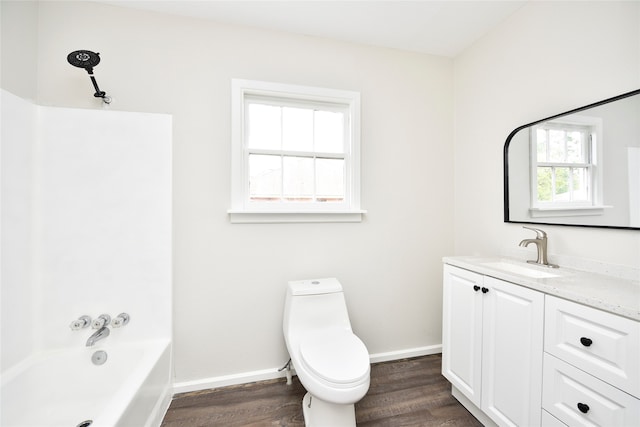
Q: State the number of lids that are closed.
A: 1